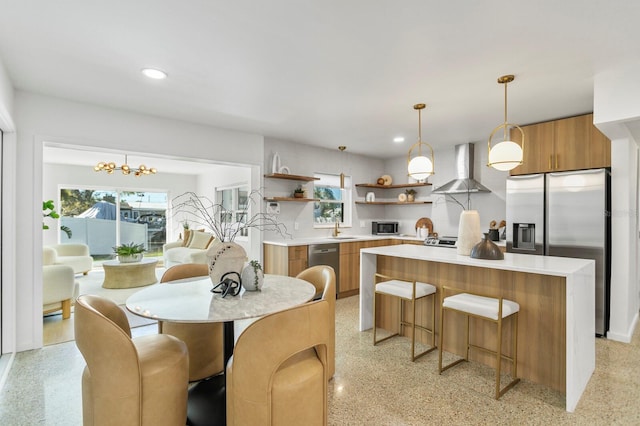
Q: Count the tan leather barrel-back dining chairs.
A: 4